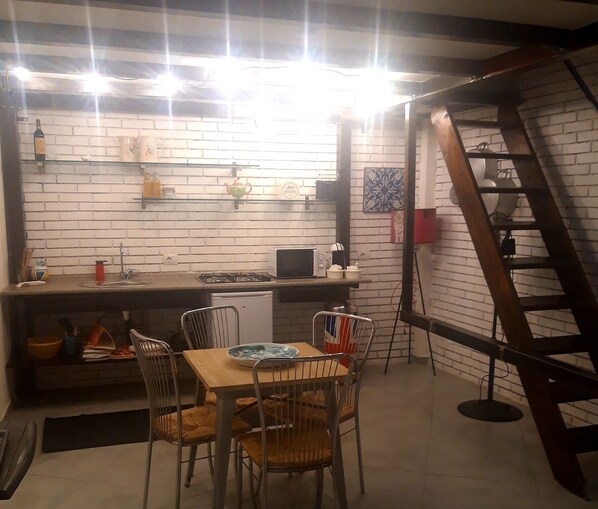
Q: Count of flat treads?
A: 9